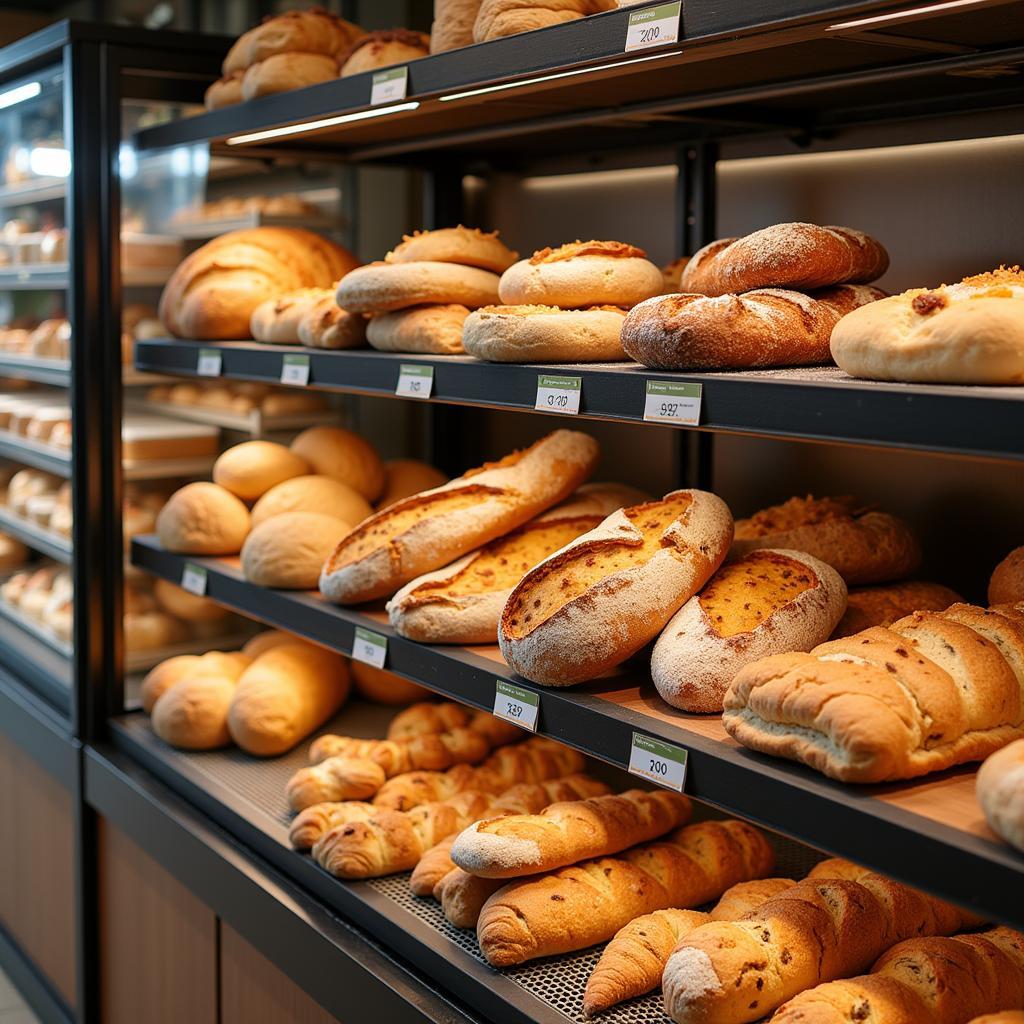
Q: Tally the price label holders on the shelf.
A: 11